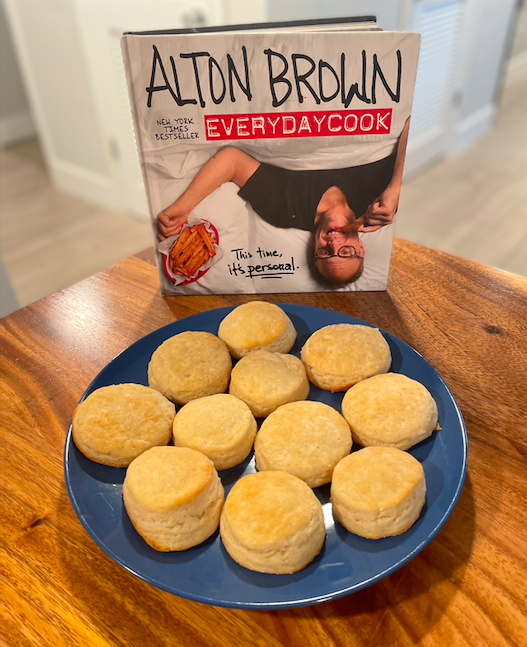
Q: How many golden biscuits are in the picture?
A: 11